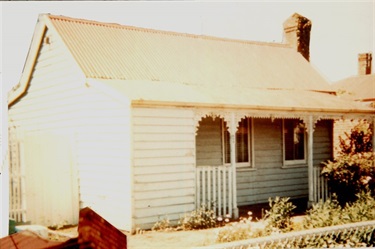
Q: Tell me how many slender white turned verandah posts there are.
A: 2